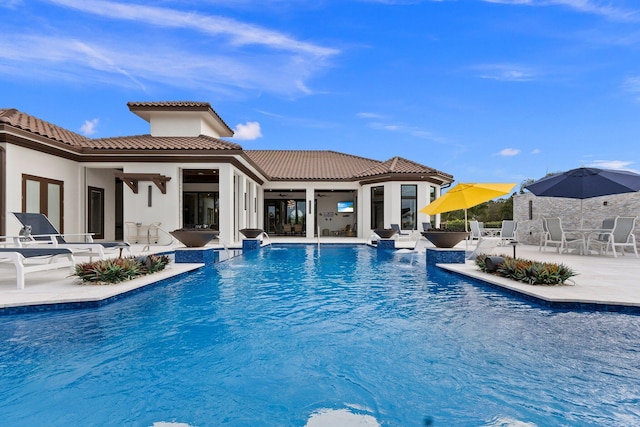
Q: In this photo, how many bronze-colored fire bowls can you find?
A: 4